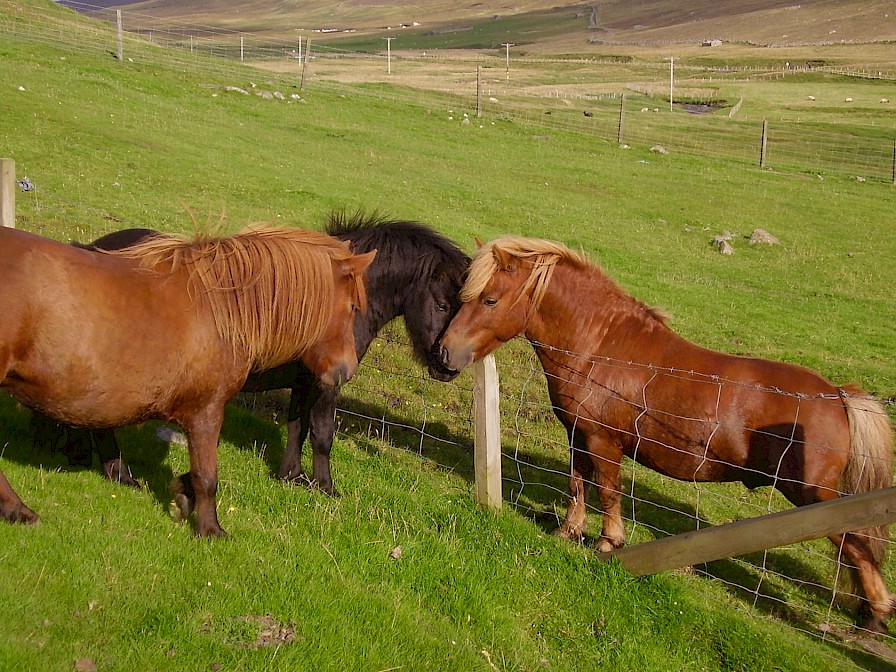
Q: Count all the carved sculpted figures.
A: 0